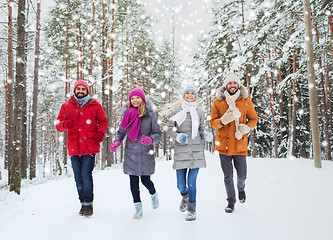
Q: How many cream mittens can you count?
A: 2